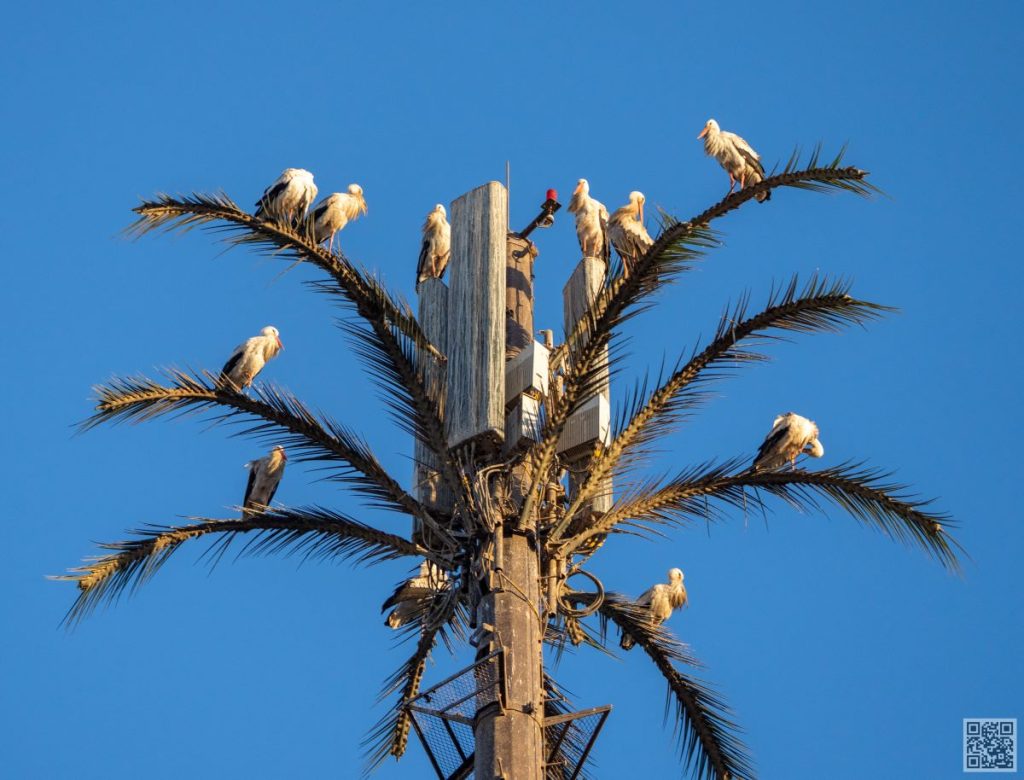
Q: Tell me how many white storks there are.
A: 11